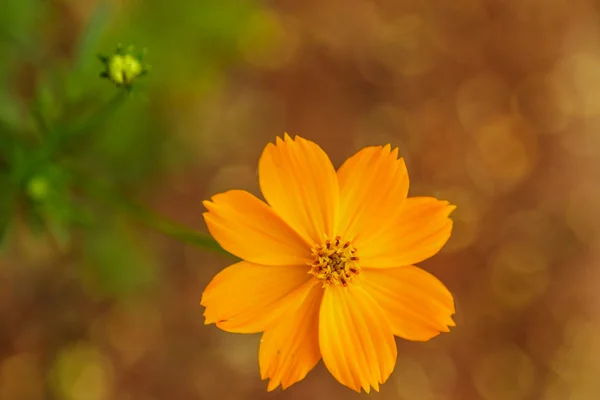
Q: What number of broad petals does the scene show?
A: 8